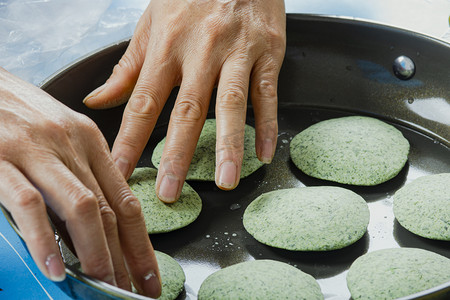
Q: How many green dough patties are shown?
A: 8